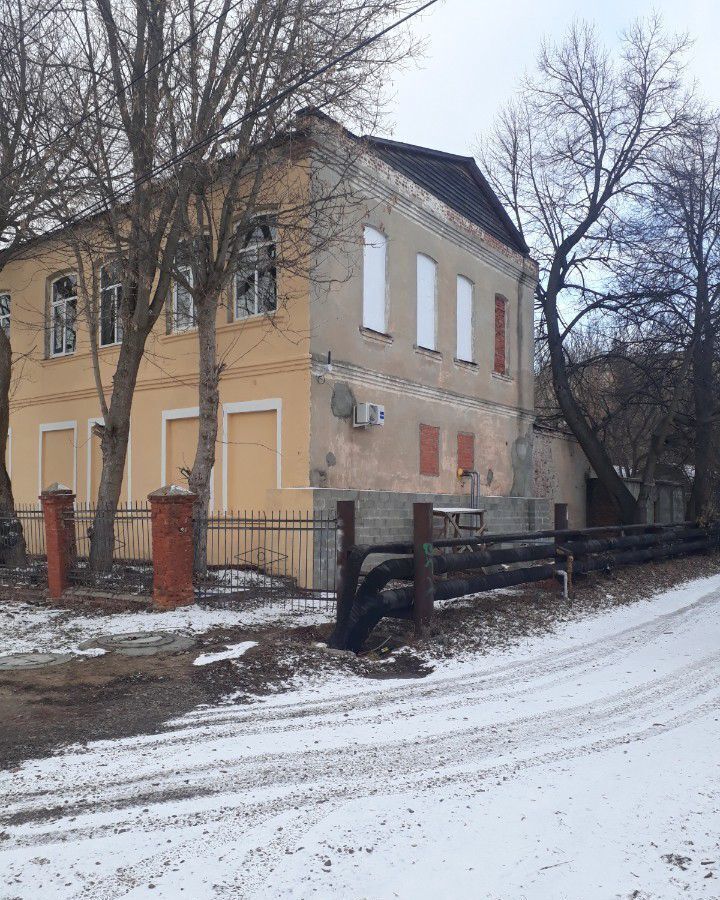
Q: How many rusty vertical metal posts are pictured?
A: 3